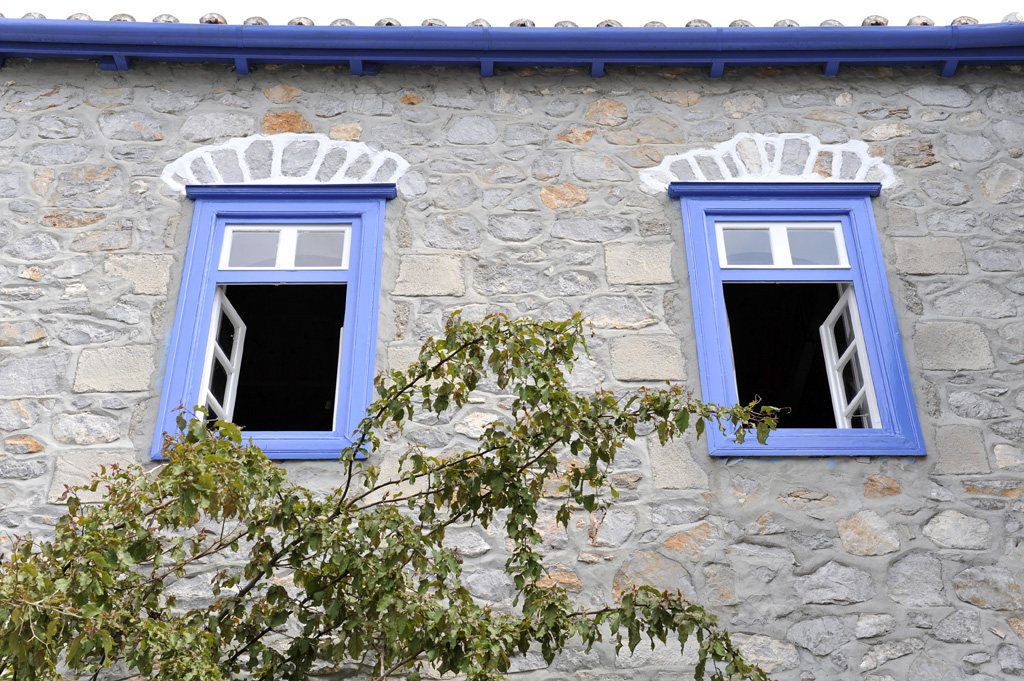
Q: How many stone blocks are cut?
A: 12